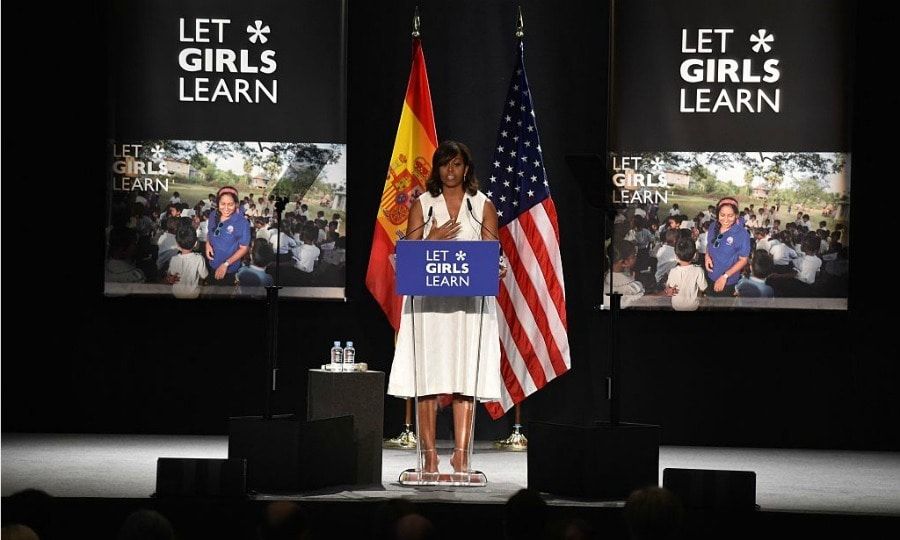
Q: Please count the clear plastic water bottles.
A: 2